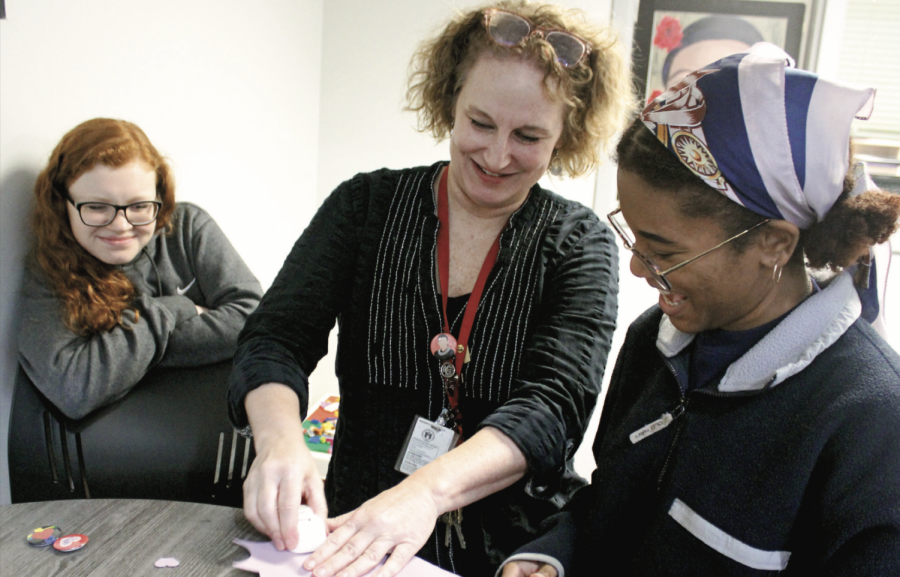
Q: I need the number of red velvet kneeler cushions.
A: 0